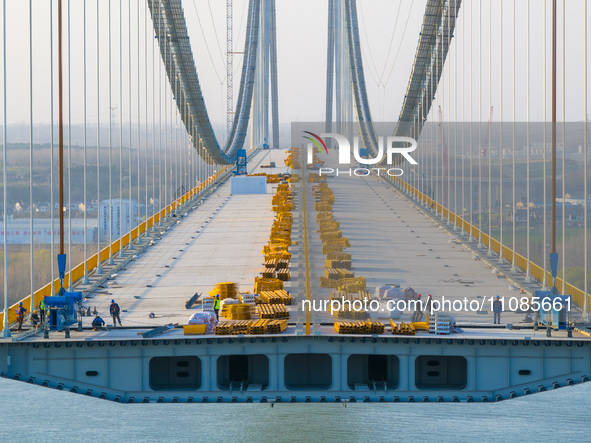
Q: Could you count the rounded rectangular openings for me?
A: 5